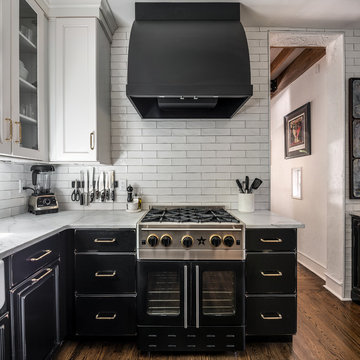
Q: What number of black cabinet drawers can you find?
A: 7